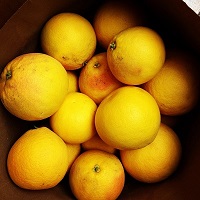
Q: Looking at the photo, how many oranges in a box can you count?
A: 14